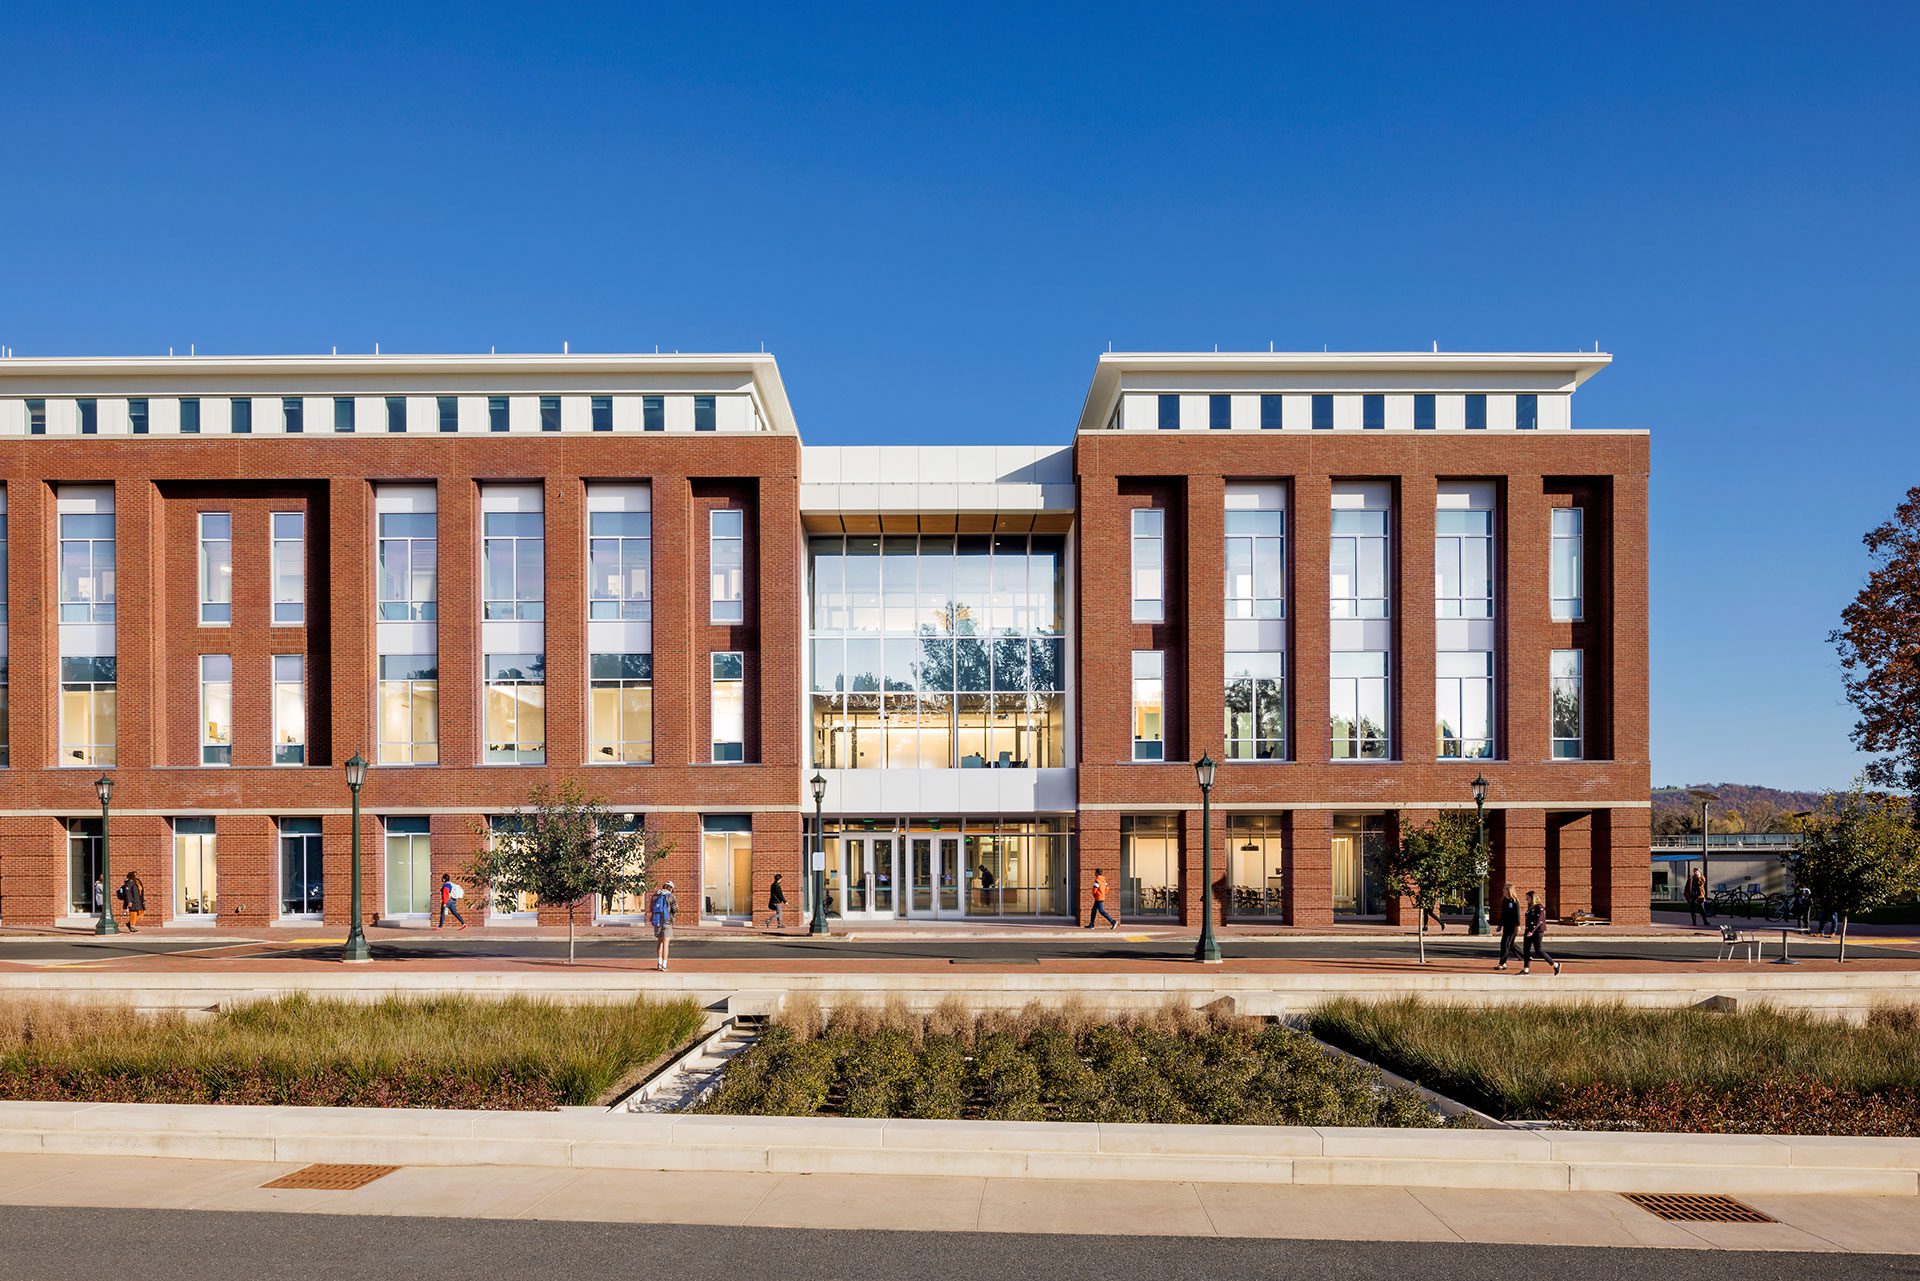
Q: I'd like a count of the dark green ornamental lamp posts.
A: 5